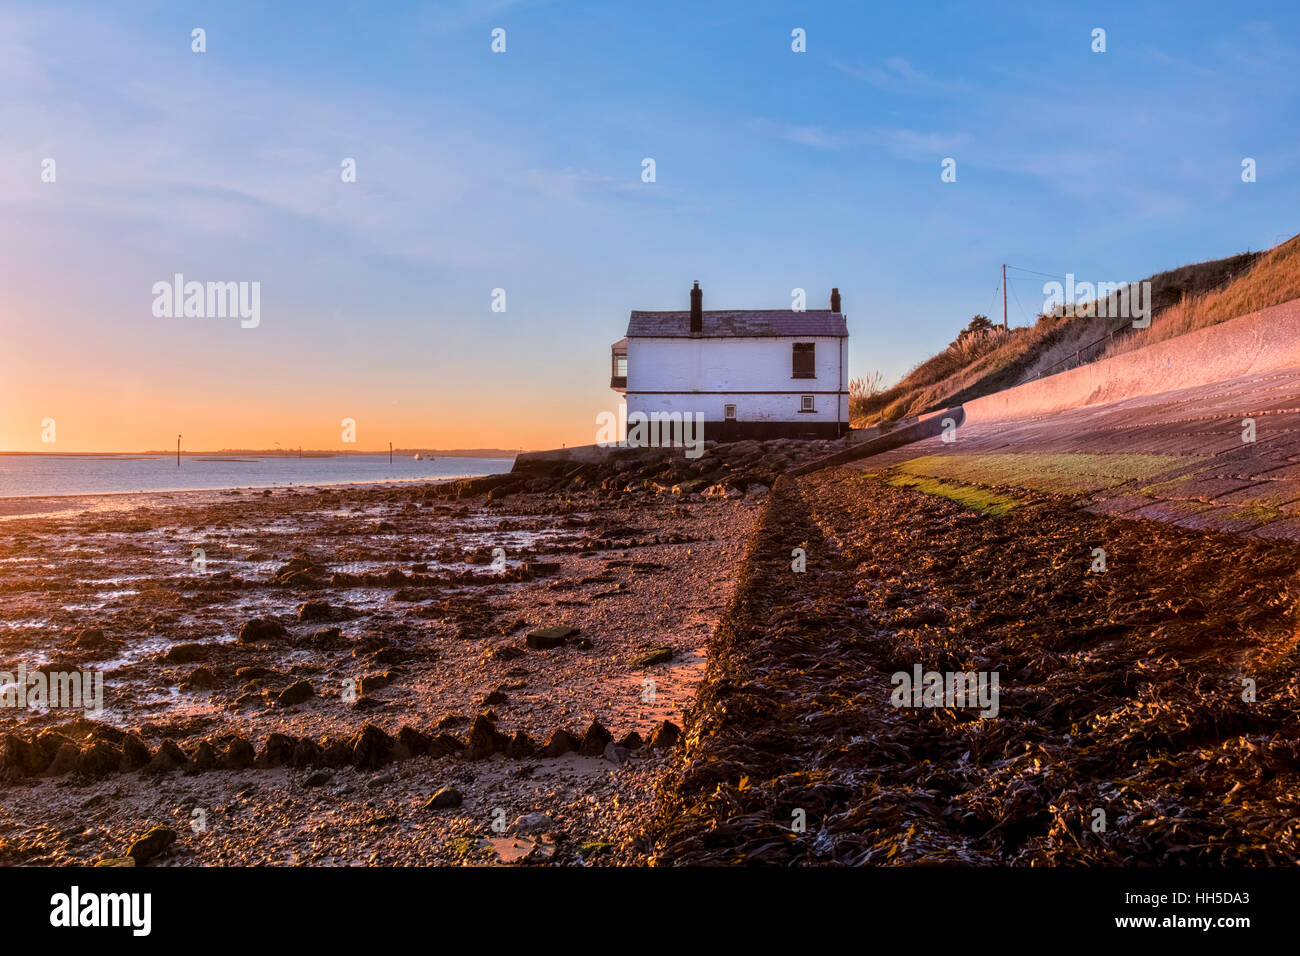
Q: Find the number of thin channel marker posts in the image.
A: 3